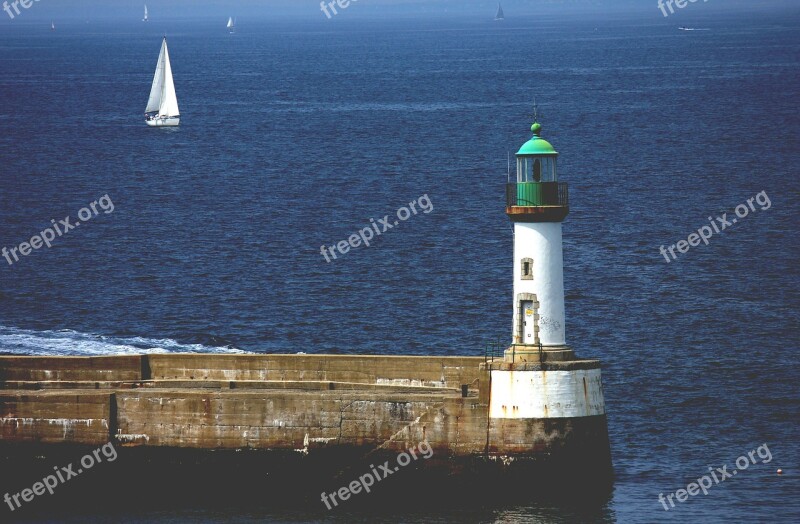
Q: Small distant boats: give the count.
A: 5